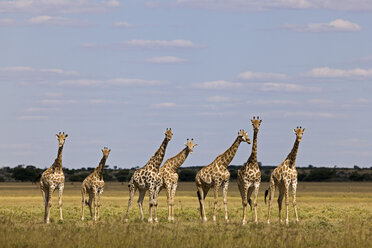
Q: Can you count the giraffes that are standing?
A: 7